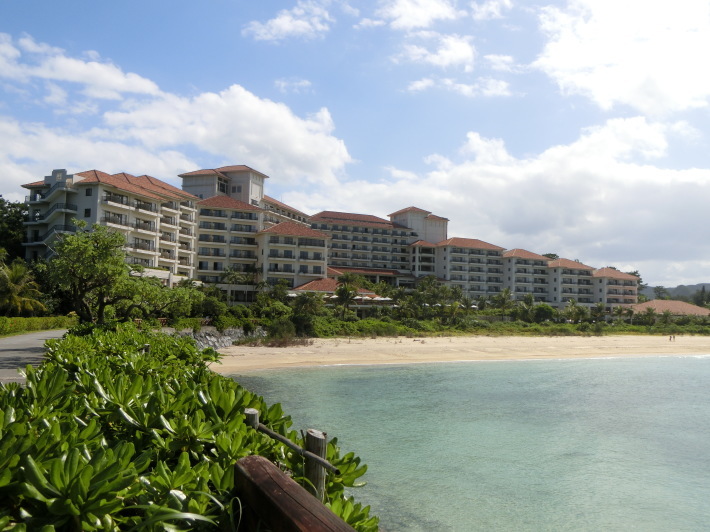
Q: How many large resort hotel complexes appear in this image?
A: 1